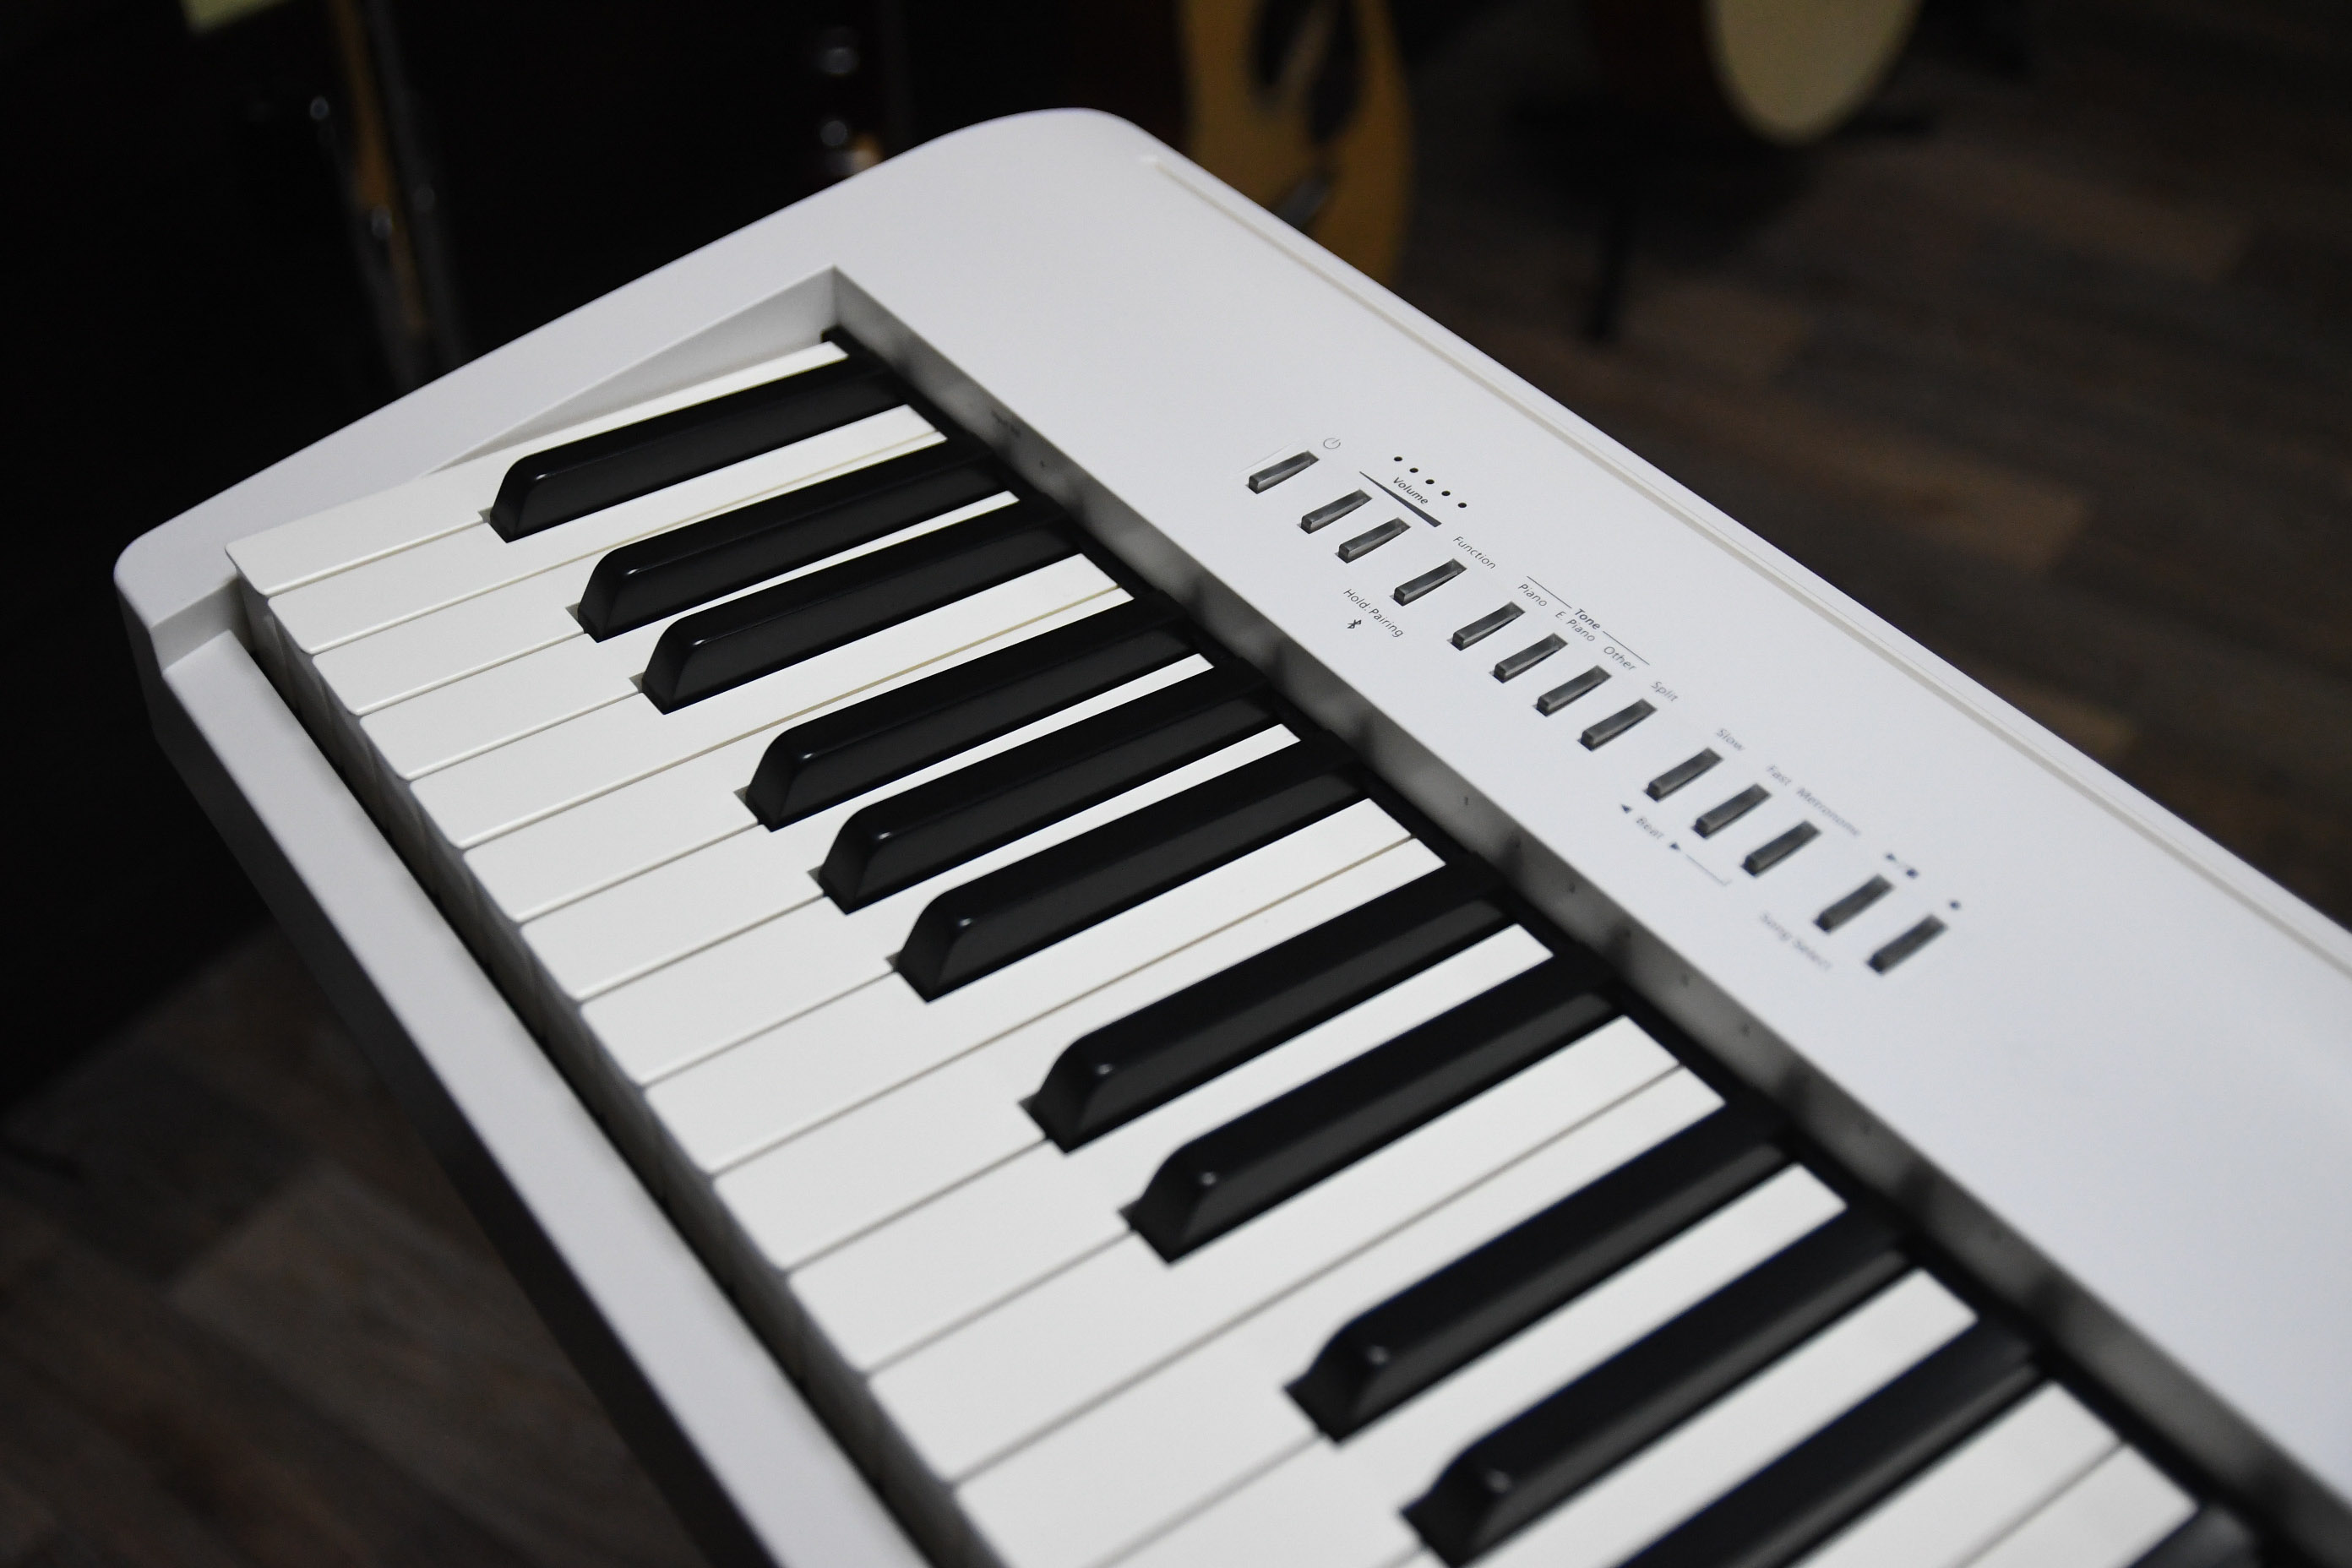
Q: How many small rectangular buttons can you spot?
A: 13